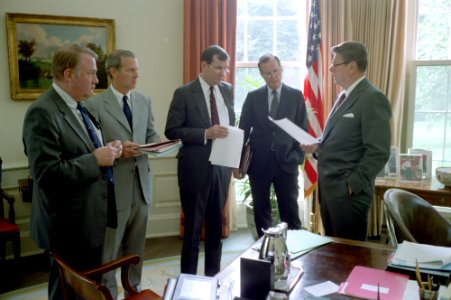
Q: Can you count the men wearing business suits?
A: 5